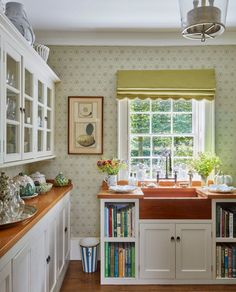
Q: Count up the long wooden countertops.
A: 2